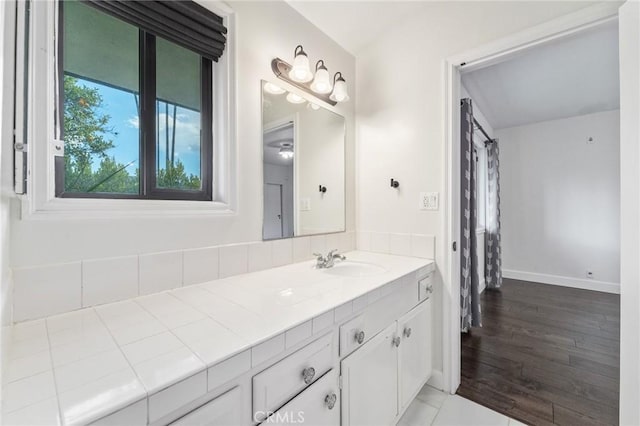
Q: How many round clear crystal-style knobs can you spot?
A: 6